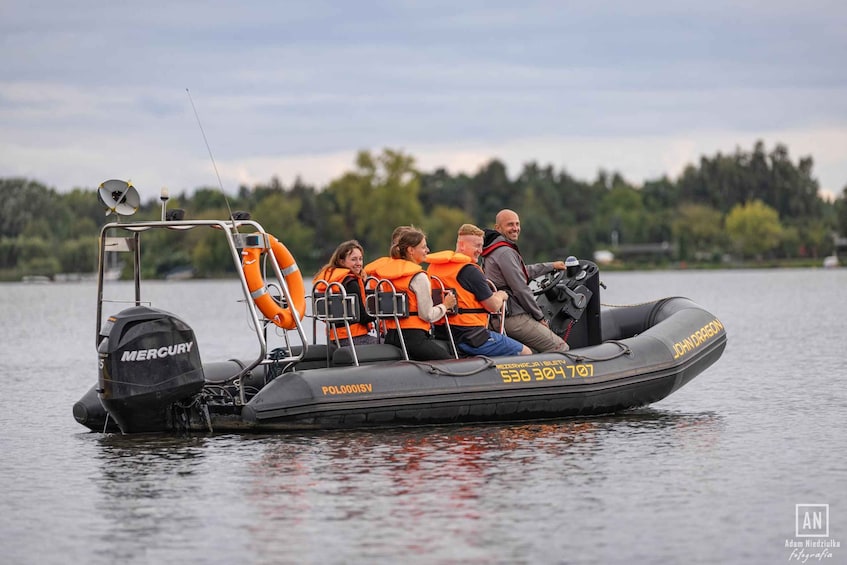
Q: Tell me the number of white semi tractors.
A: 0